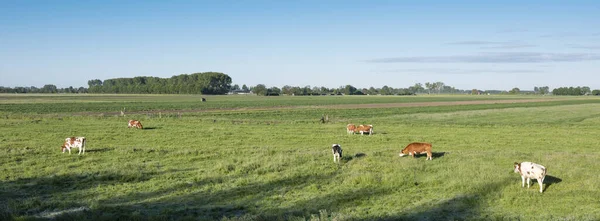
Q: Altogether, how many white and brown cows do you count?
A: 6